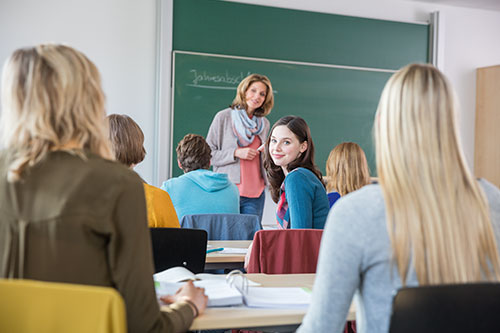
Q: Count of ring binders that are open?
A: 1